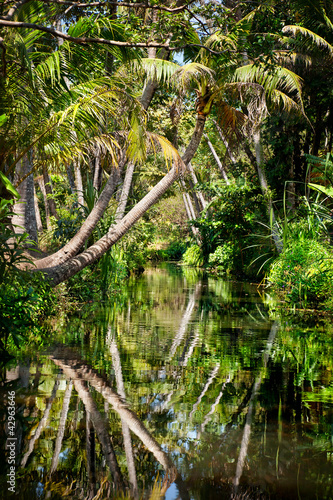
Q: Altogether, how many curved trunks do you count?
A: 2